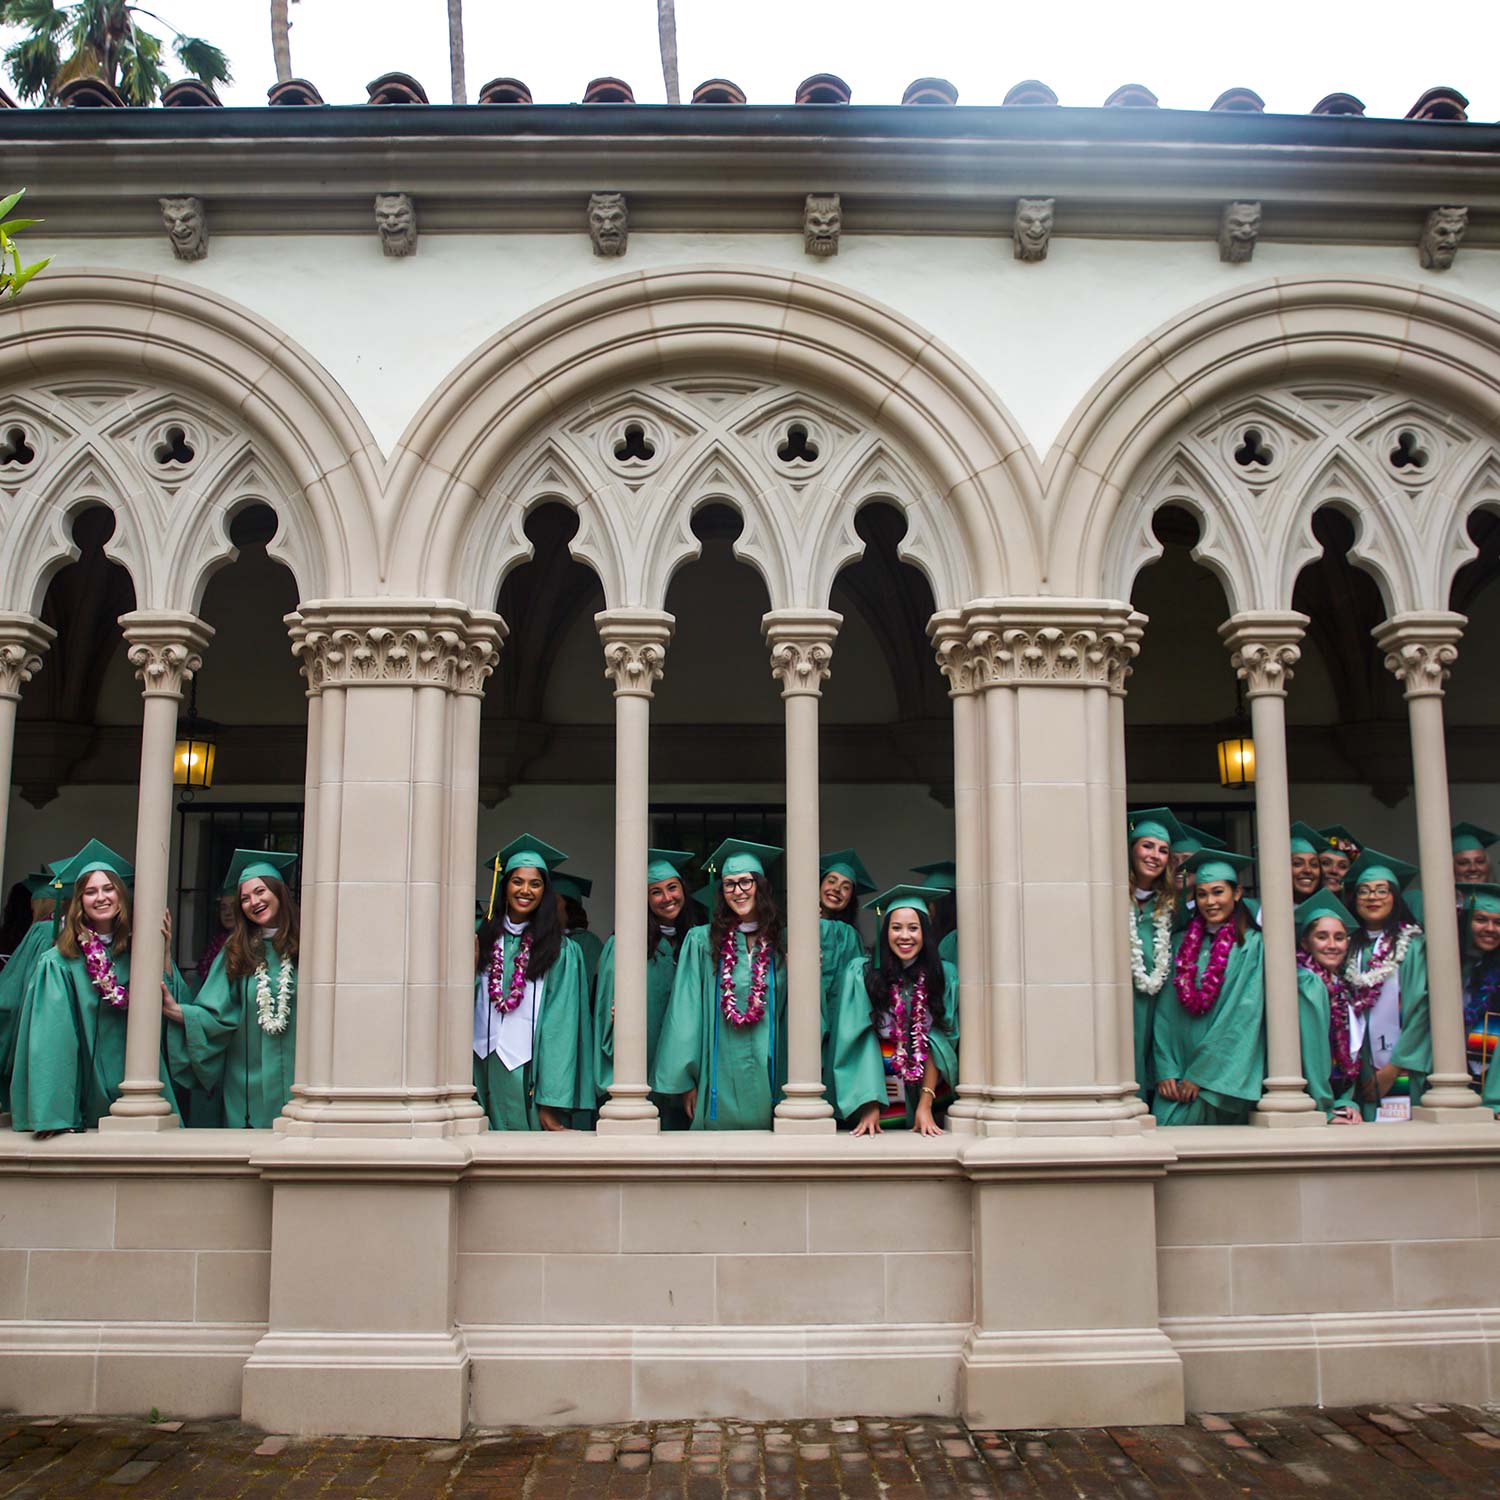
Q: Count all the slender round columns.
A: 6